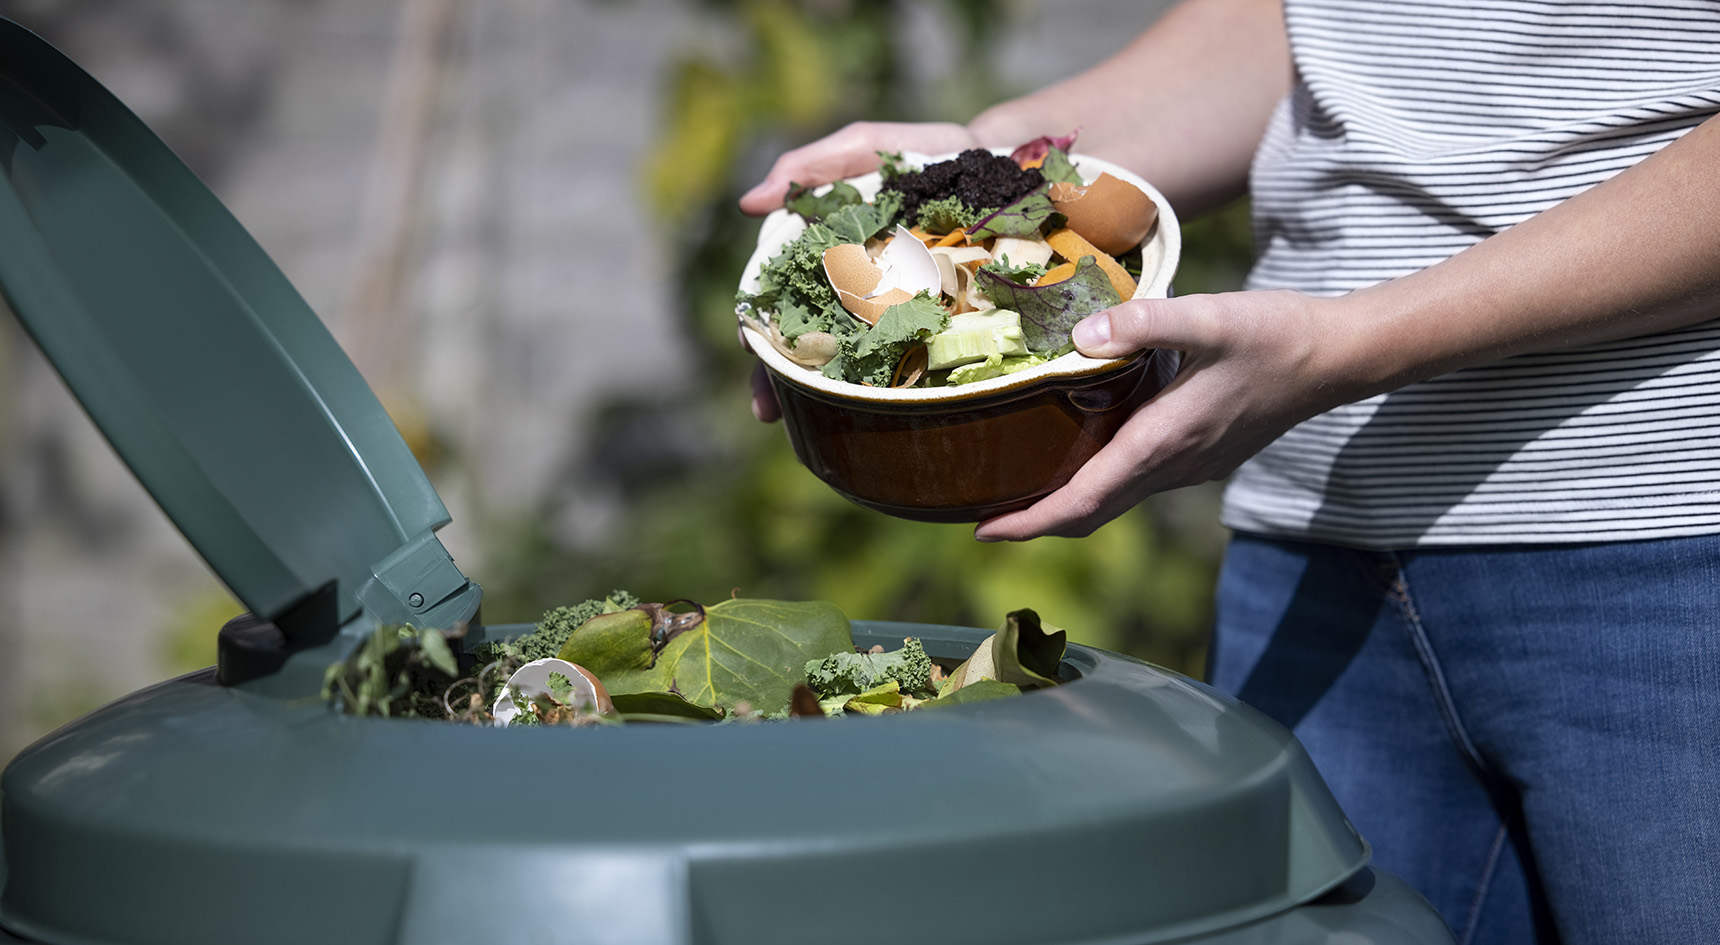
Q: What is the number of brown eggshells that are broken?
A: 3